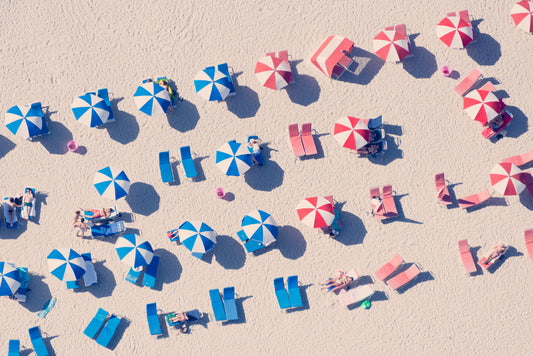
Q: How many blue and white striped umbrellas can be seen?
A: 11